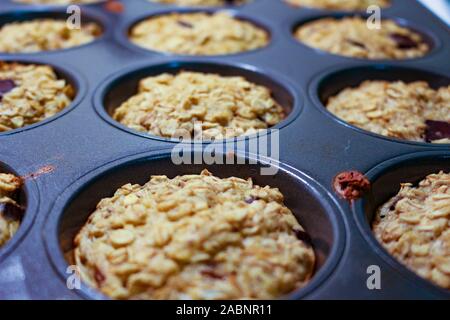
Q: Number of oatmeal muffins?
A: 12